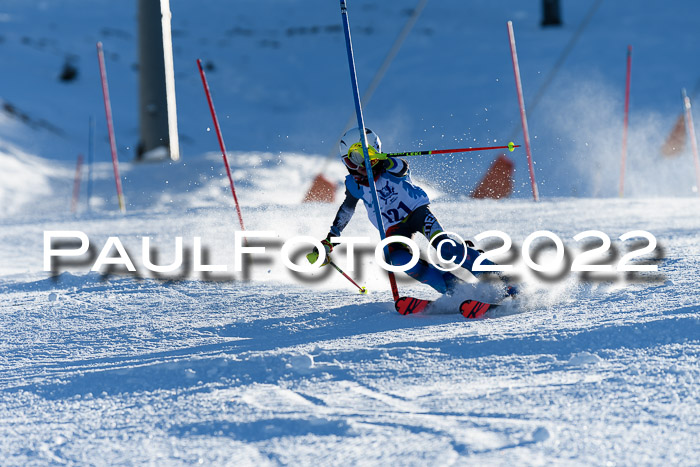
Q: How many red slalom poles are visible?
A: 6